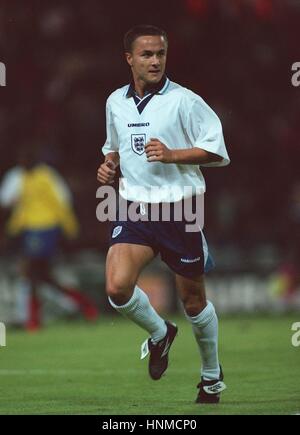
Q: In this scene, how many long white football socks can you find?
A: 2